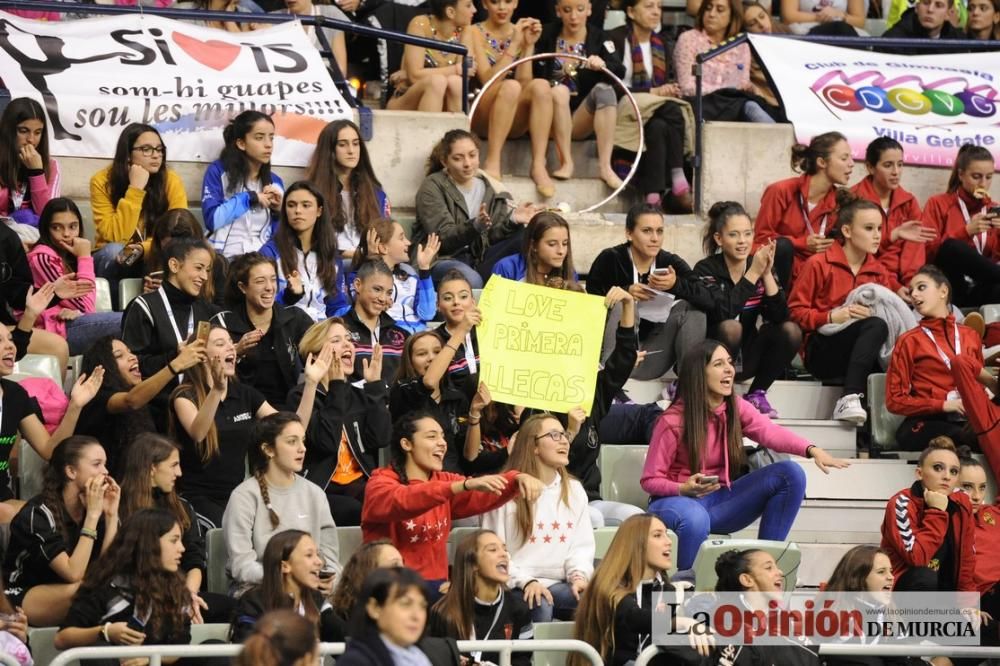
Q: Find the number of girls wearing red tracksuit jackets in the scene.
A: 7